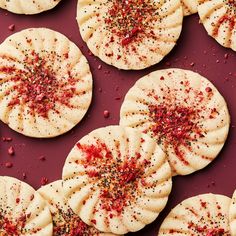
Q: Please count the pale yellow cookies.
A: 11